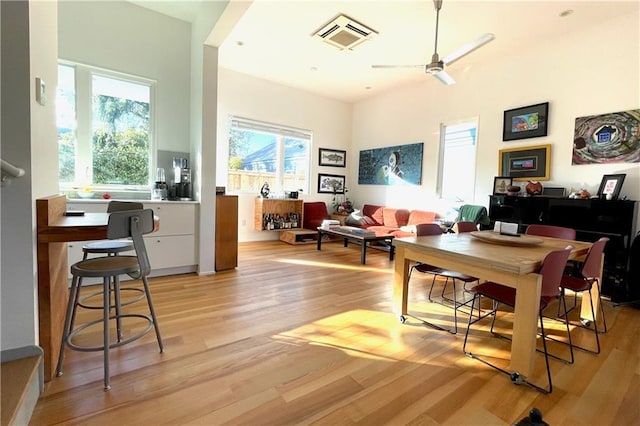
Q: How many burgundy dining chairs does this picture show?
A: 5